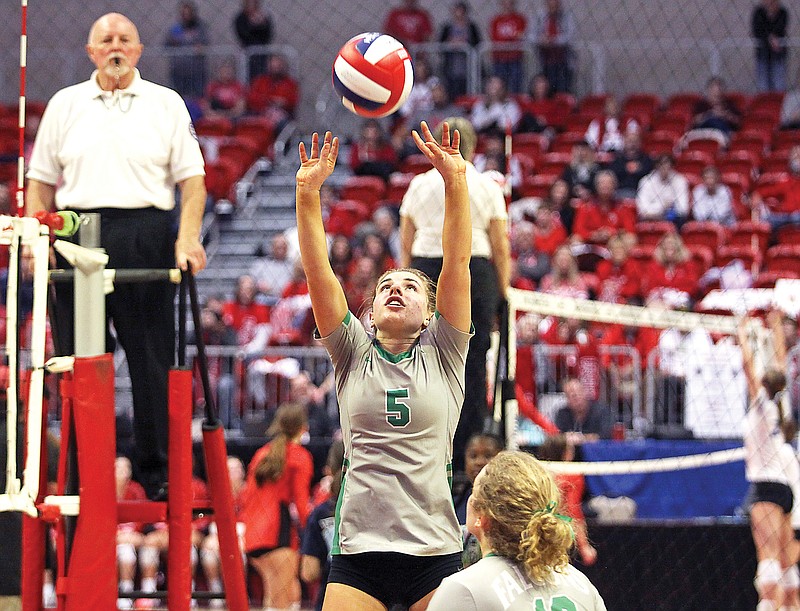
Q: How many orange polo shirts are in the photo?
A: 0